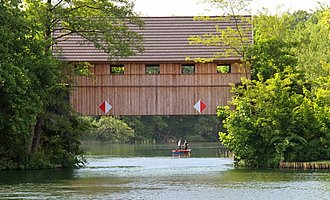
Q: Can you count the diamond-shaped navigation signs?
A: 2